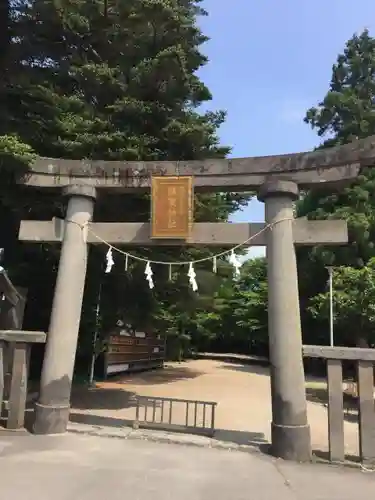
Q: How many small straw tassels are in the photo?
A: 3